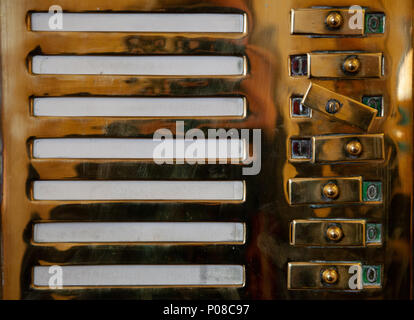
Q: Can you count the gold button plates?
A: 7